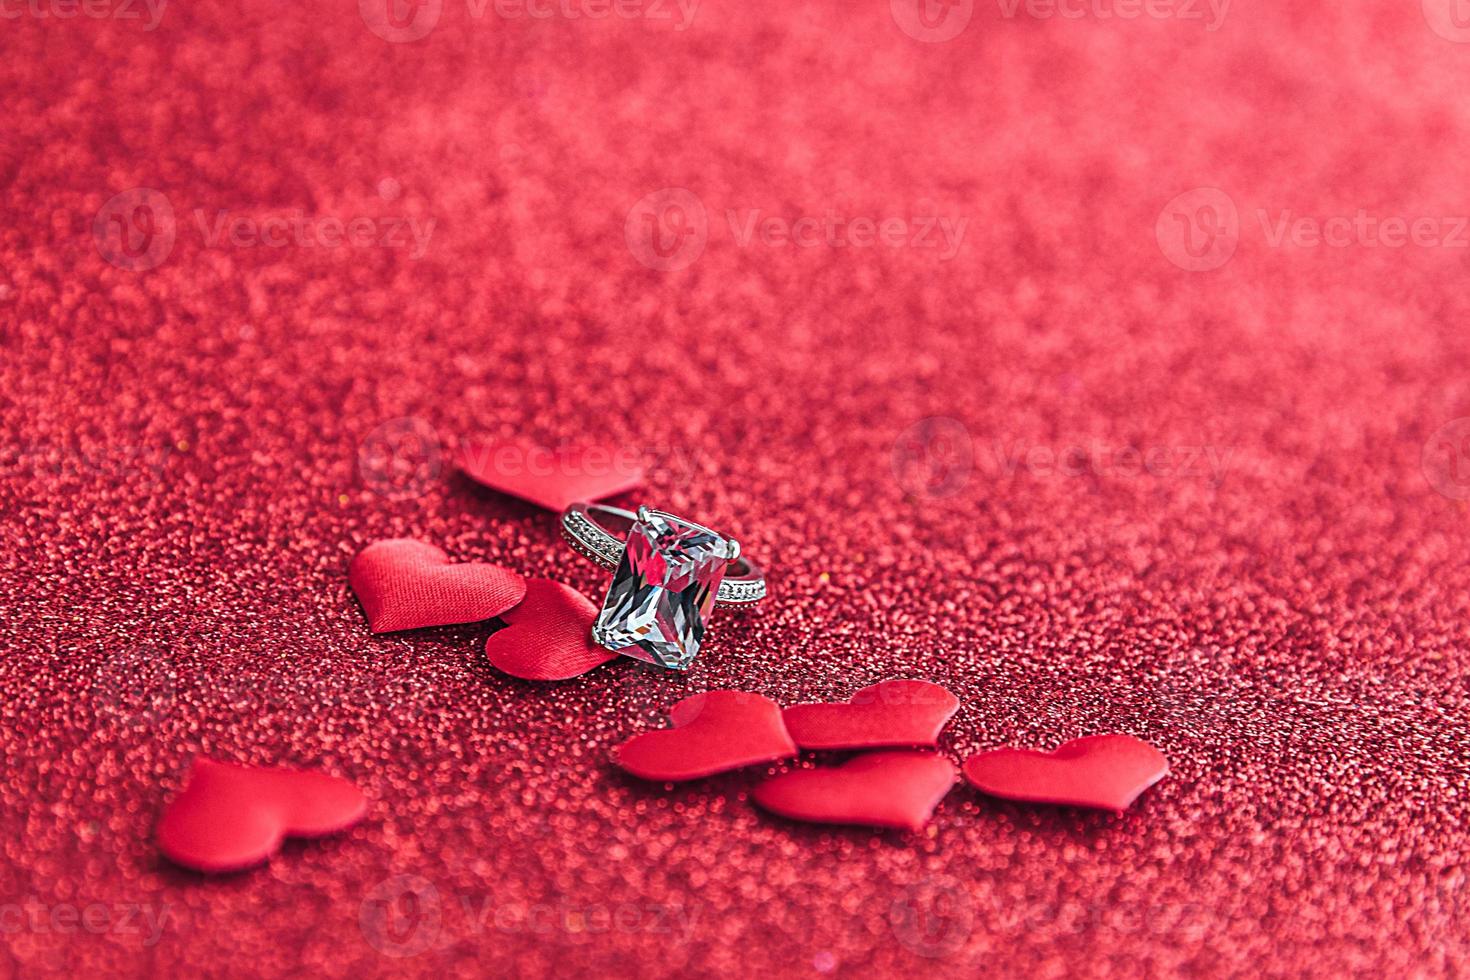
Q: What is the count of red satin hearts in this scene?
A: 8